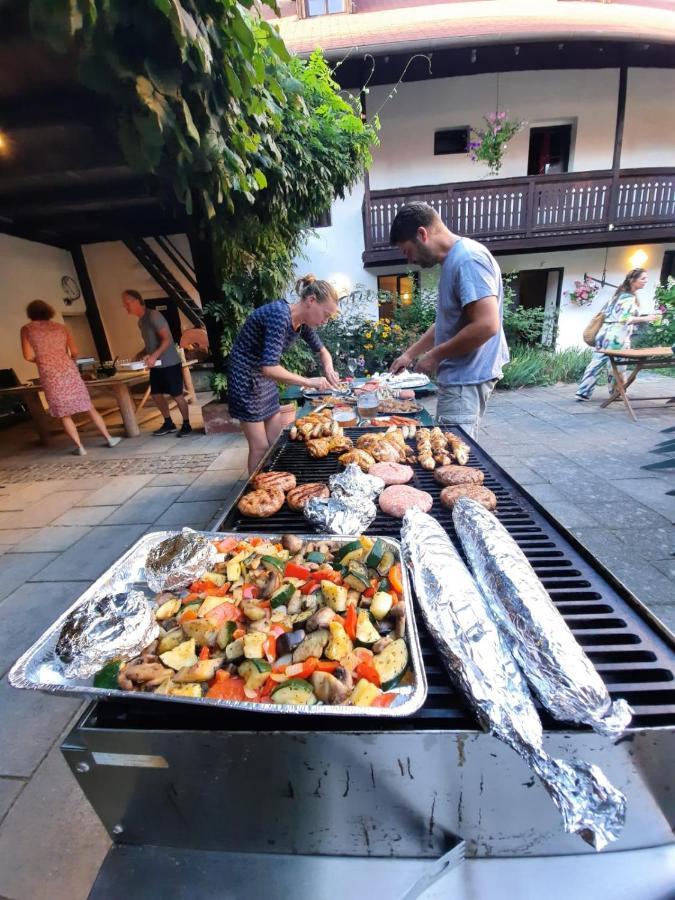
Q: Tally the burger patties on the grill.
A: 7